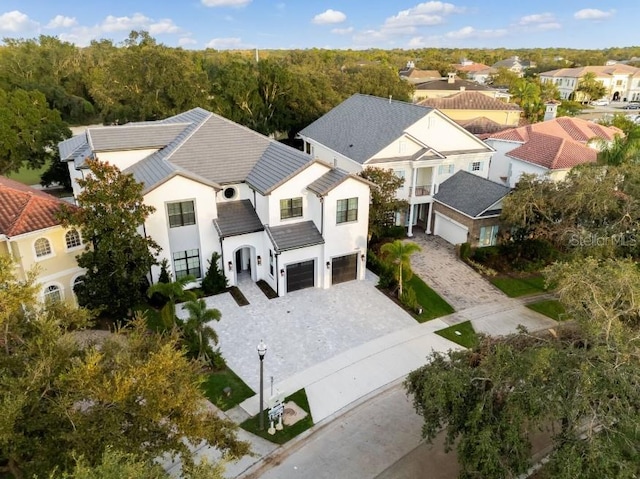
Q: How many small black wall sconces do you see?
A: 5